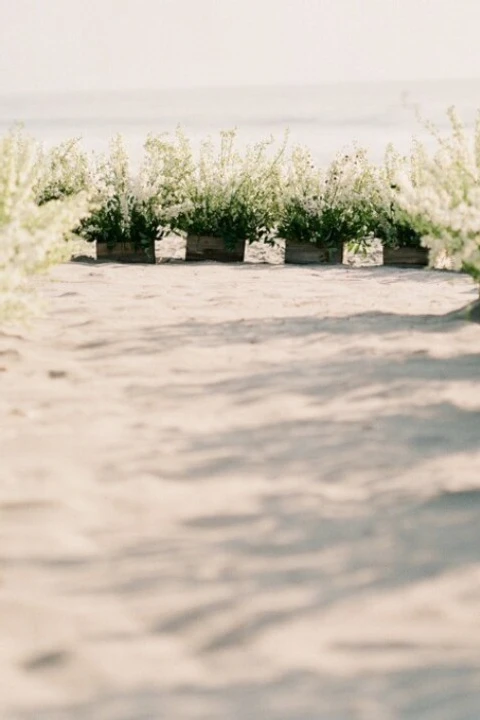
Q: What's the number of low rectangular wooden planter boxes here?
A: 4